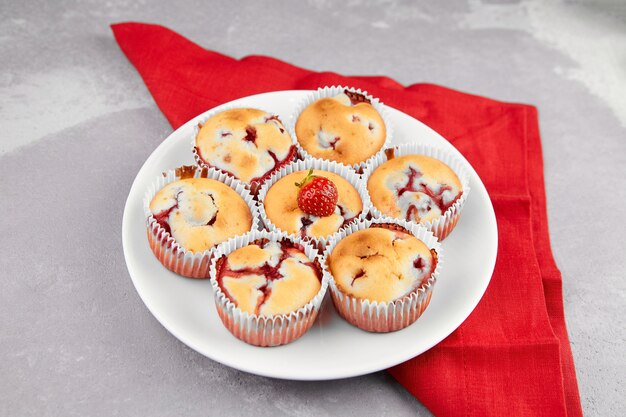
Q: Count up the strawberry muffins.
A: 7